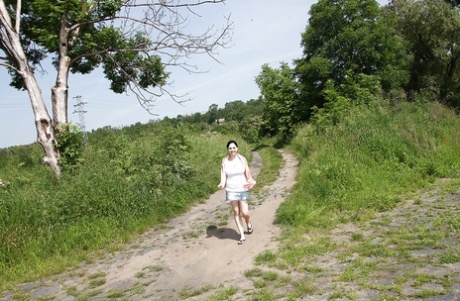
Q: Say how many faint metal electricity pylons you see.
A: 1